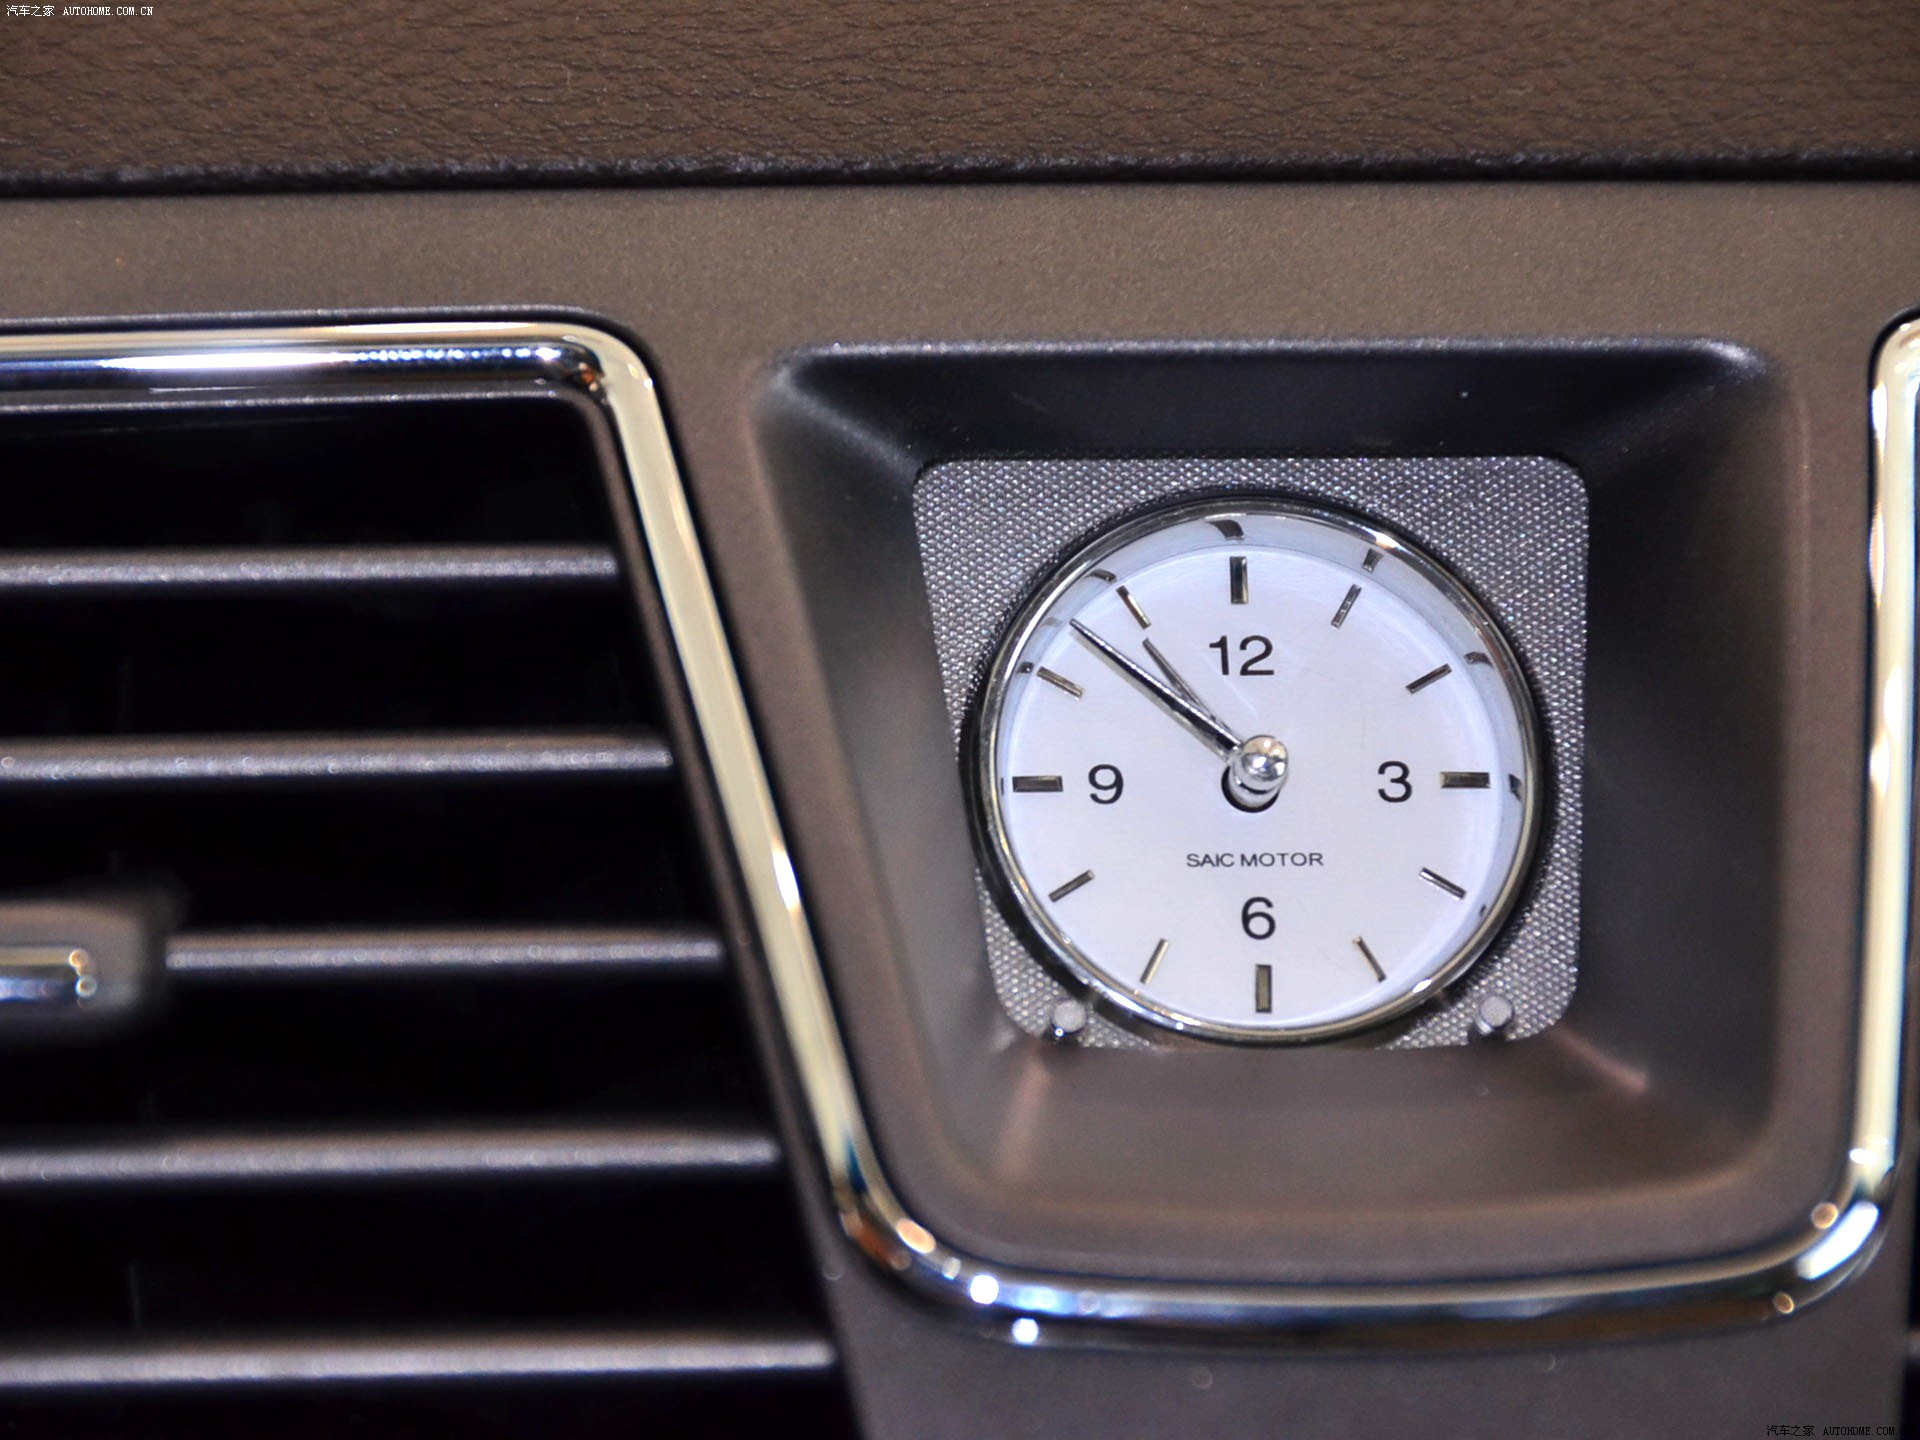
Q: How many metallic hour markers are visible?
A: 12